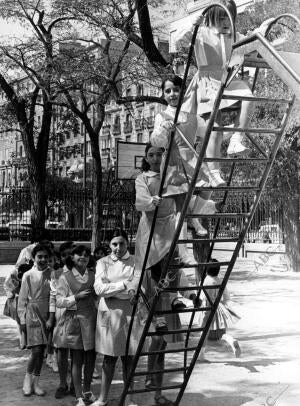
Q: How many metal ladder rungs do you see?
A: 13